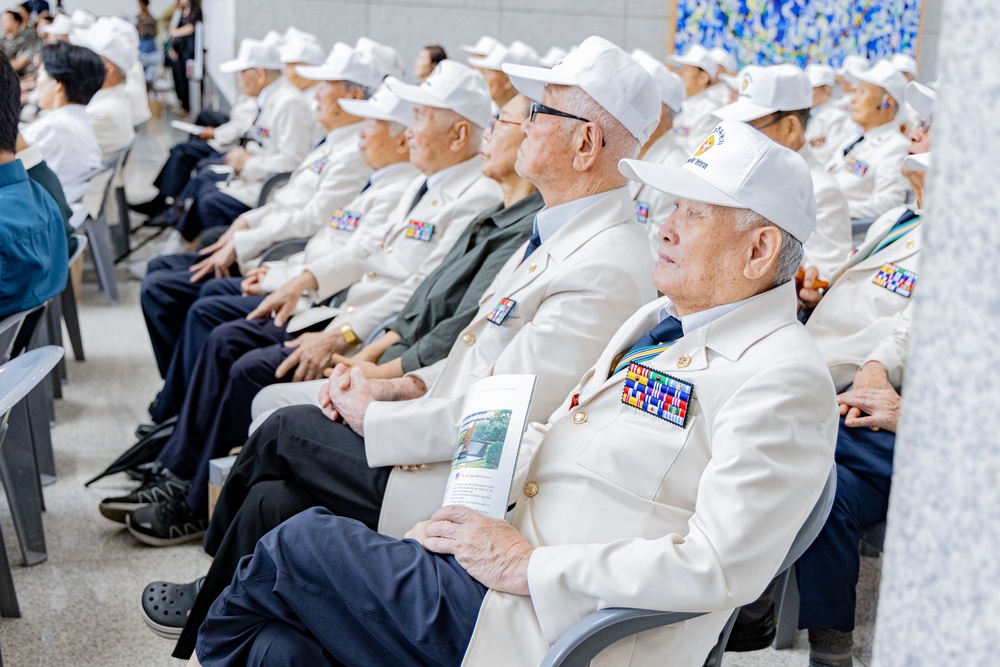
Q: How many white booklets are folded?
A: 1